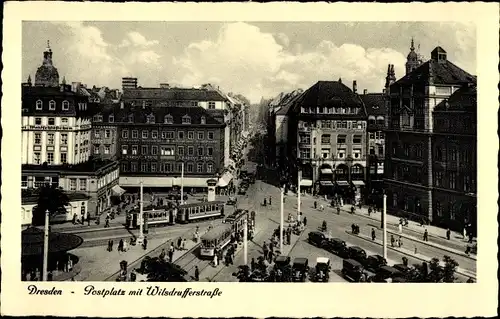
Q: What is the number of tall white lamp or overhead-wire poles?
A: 7